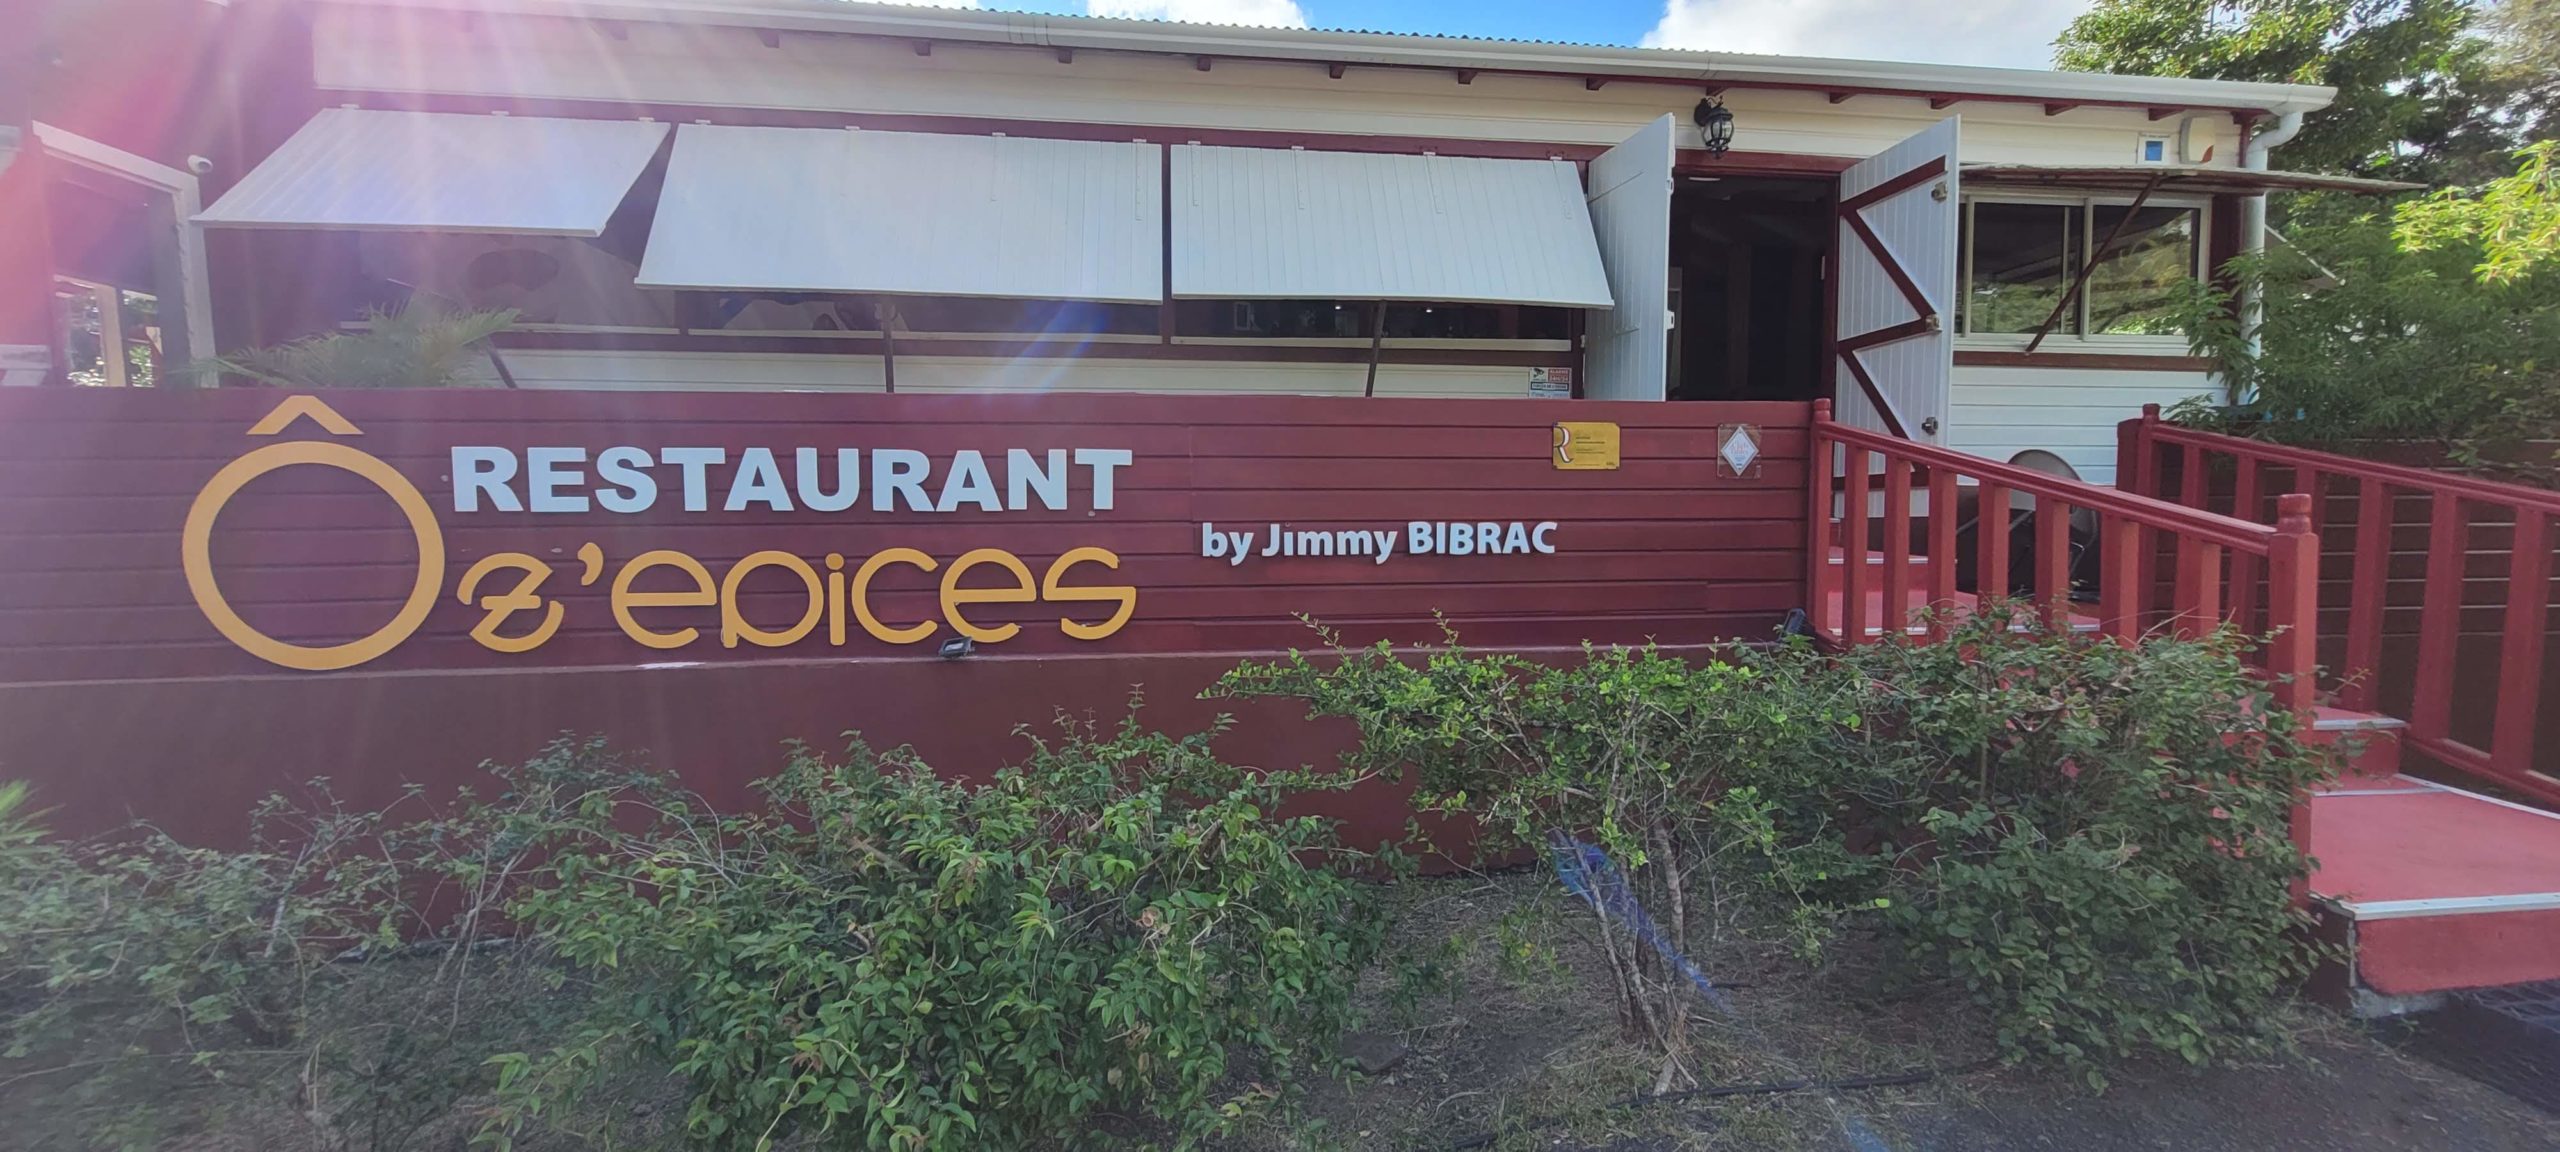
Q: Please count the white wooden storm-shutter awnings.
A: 3